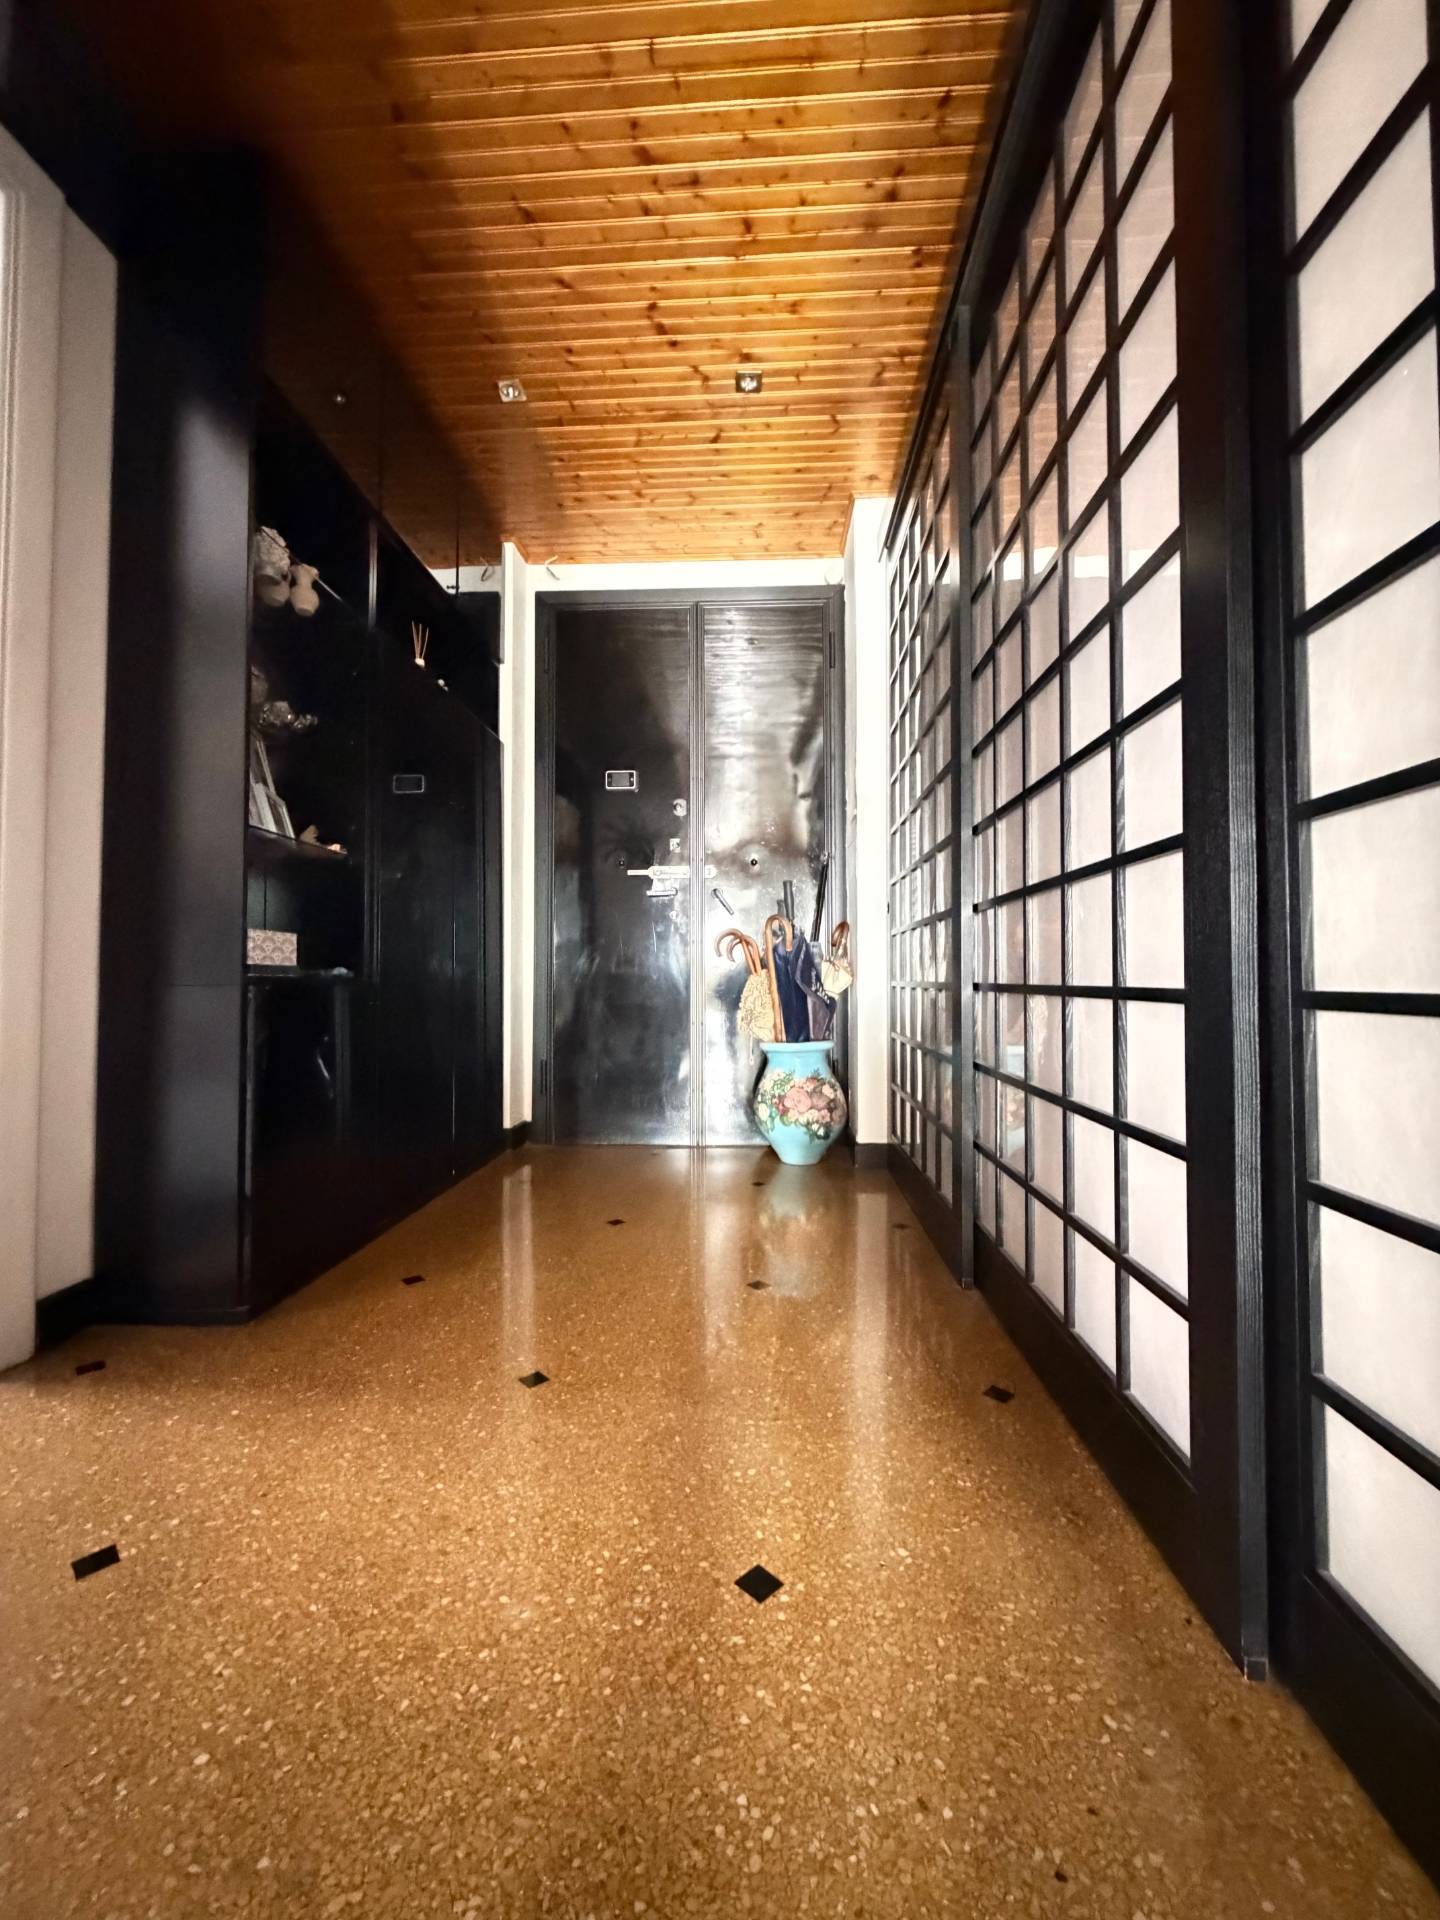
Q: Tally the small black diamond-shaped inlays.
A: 10